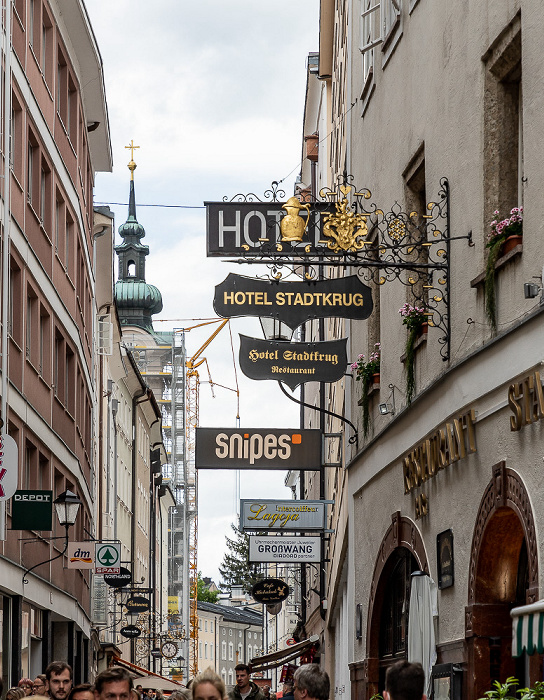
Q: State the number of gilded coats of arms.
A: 1